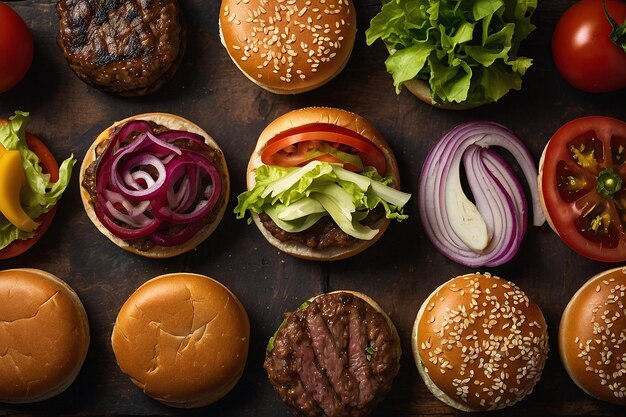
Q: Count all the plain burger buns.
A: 2